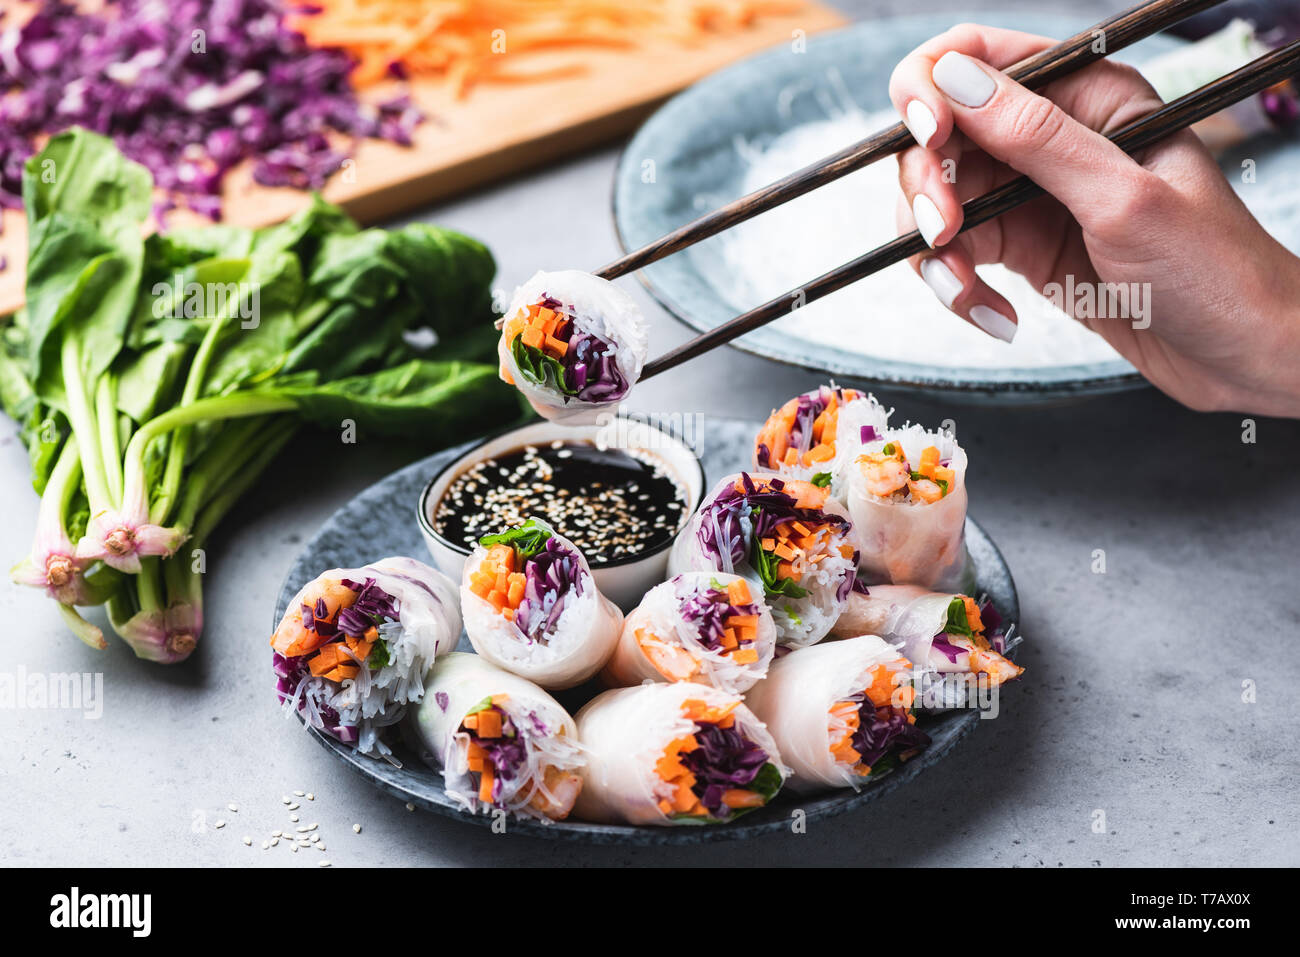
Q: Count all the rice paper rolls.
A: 11